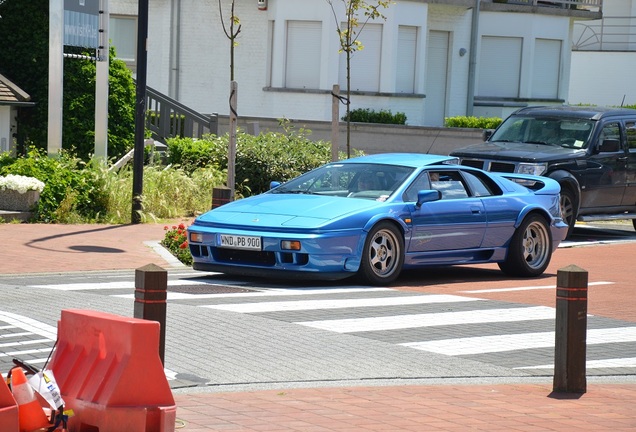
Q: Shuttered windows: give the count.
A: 5